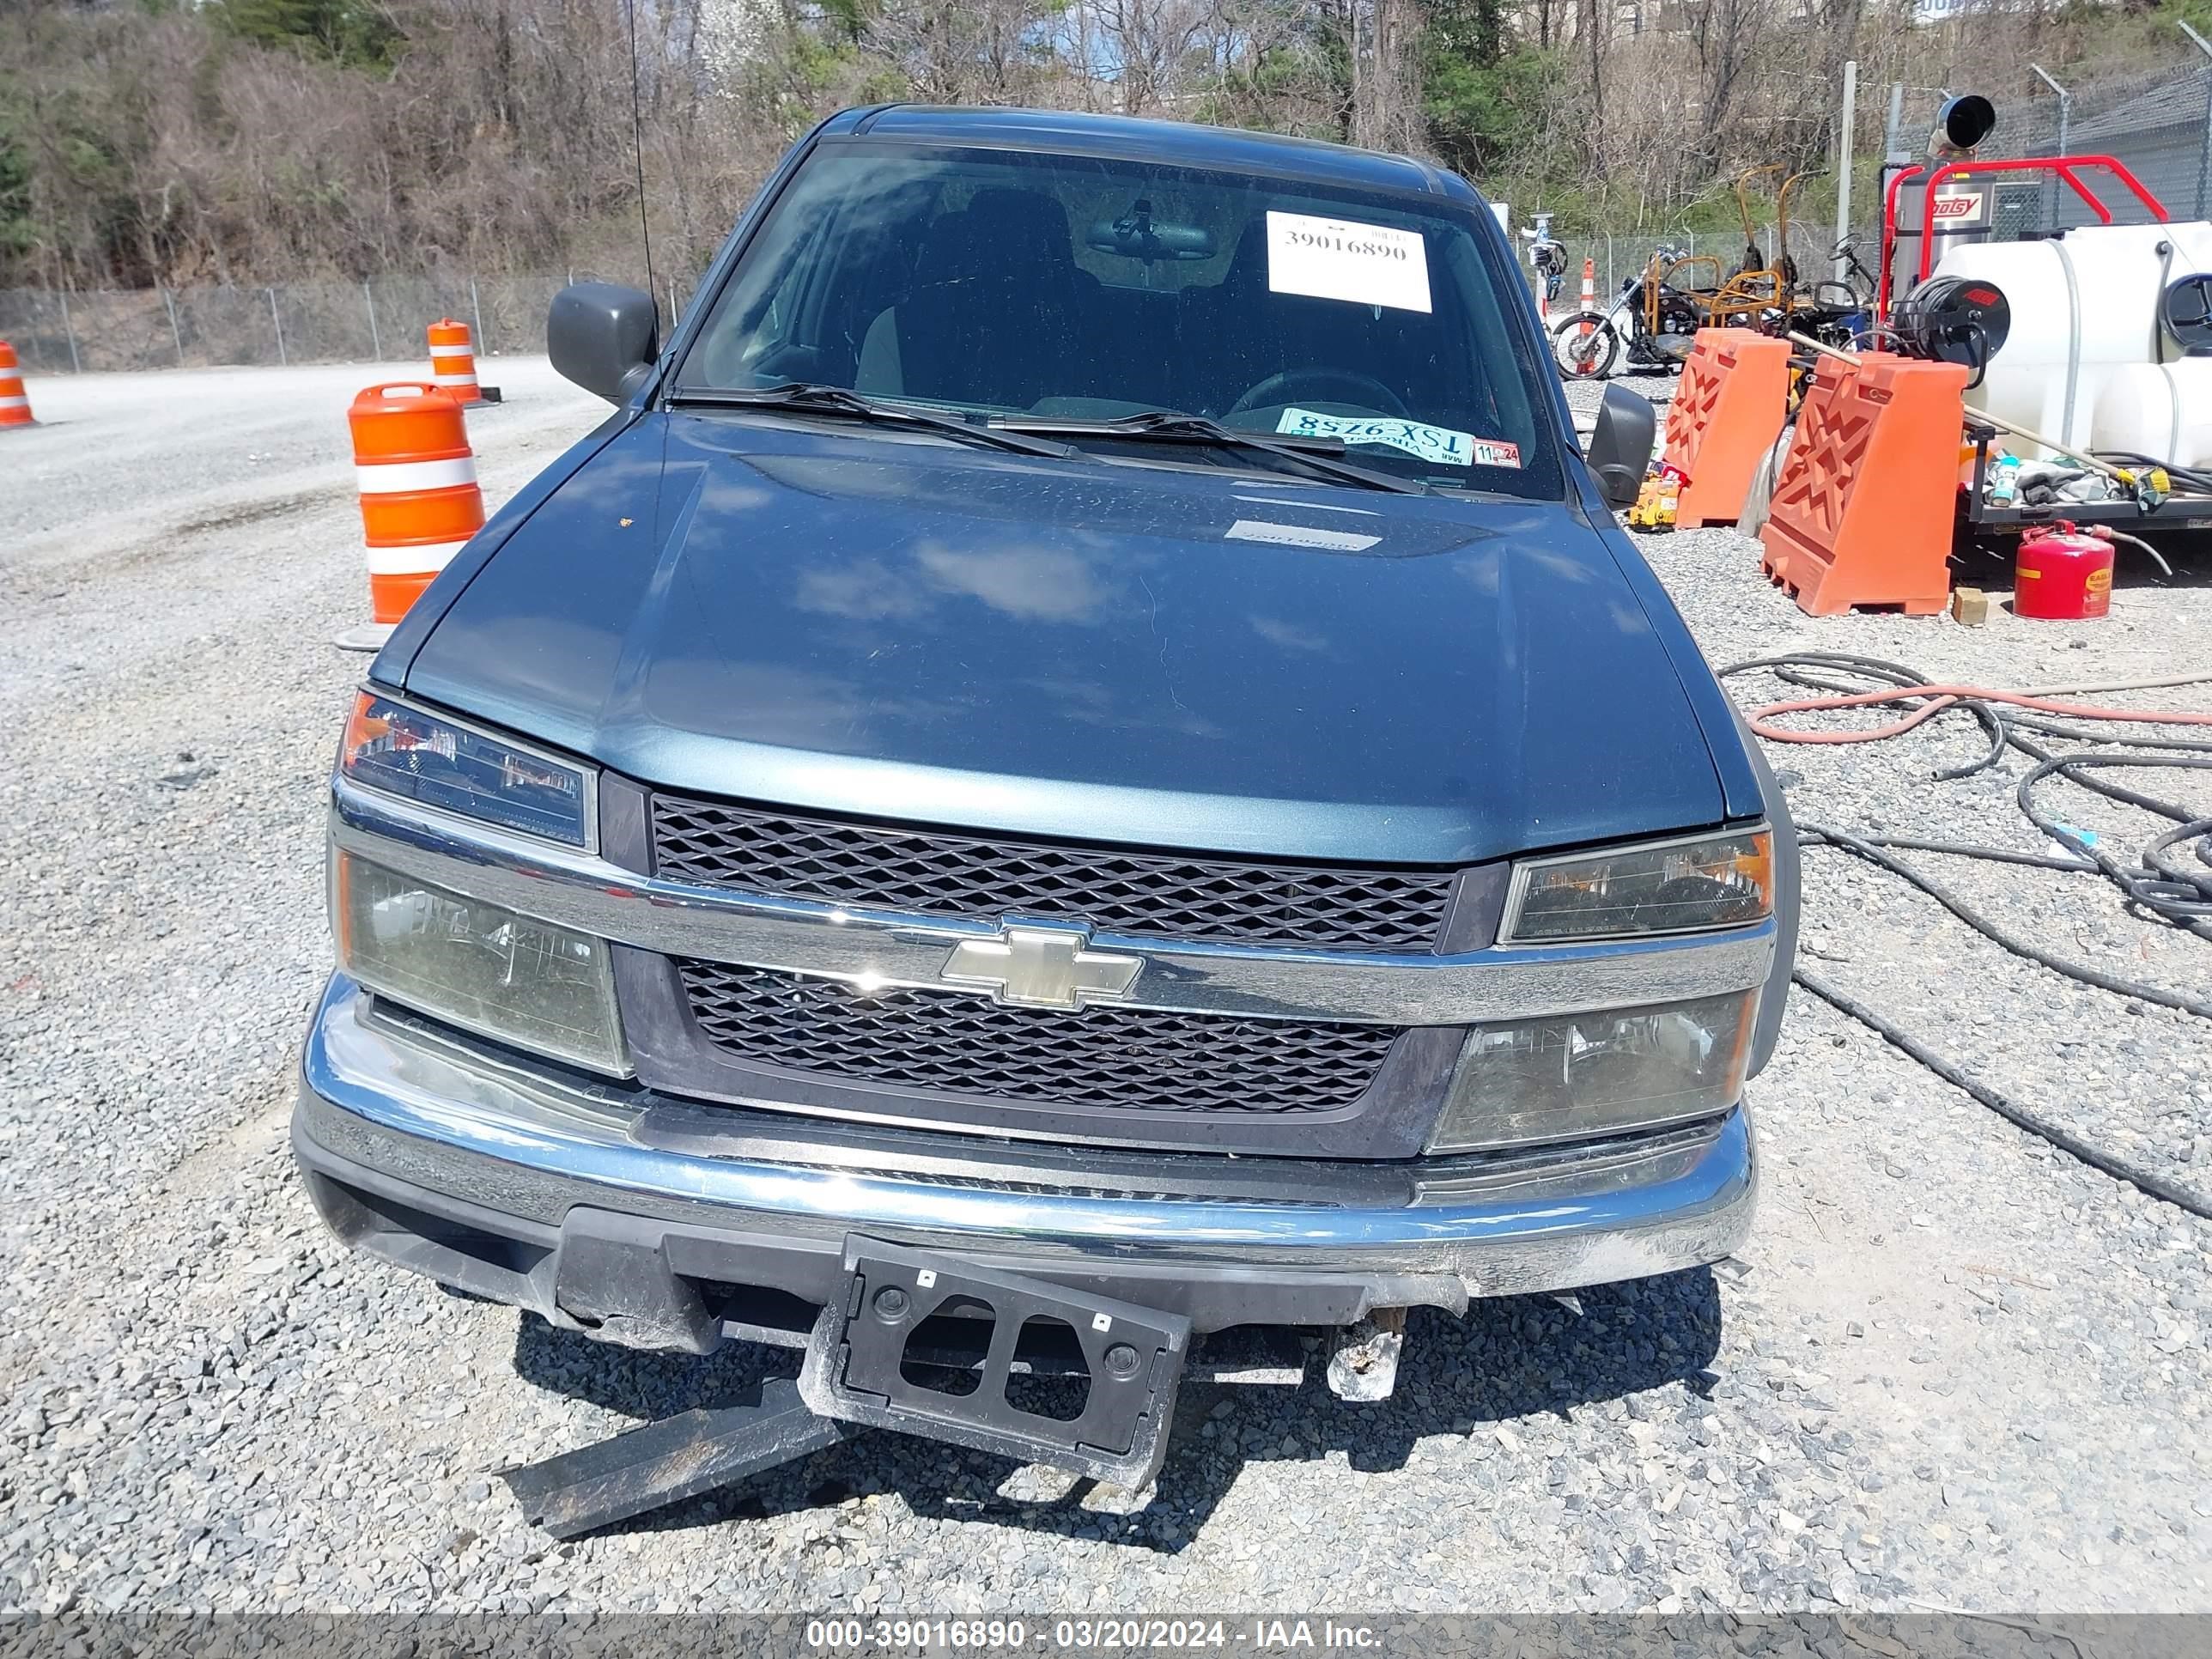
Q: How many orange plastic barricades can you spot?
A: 2